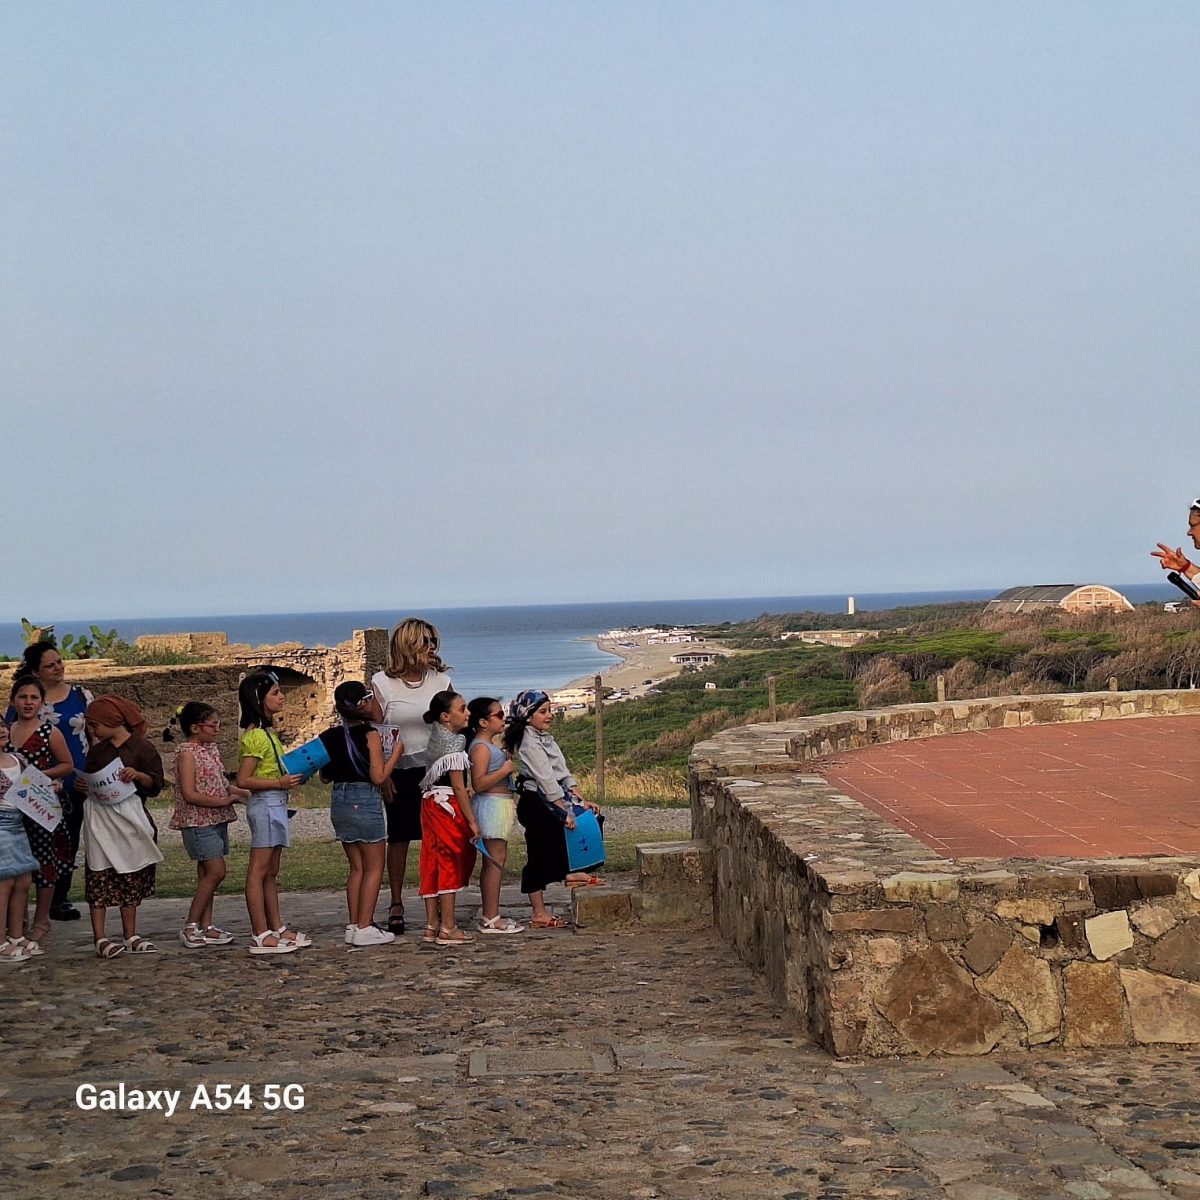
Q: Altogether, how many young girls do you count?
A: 9